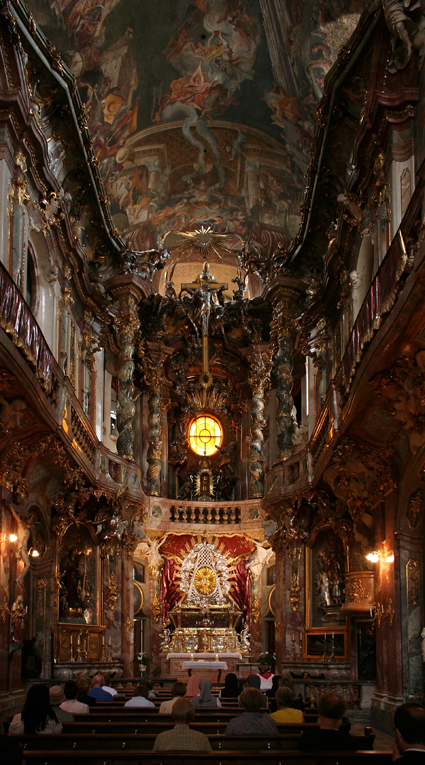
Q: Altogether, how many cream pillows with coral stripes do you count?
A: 0